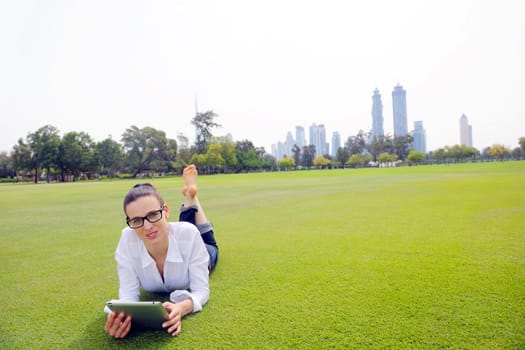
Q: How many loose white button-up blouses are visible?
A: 1